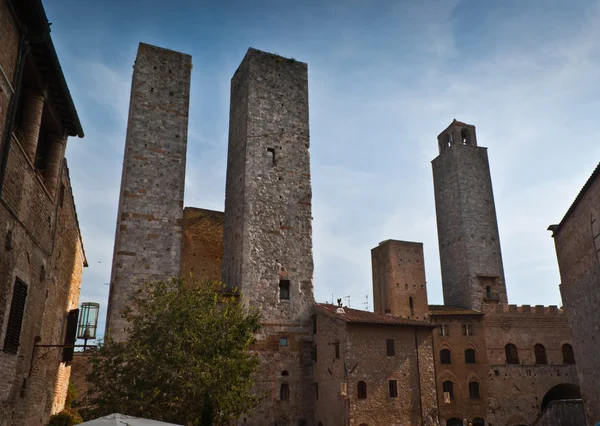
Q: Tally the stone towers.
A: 4